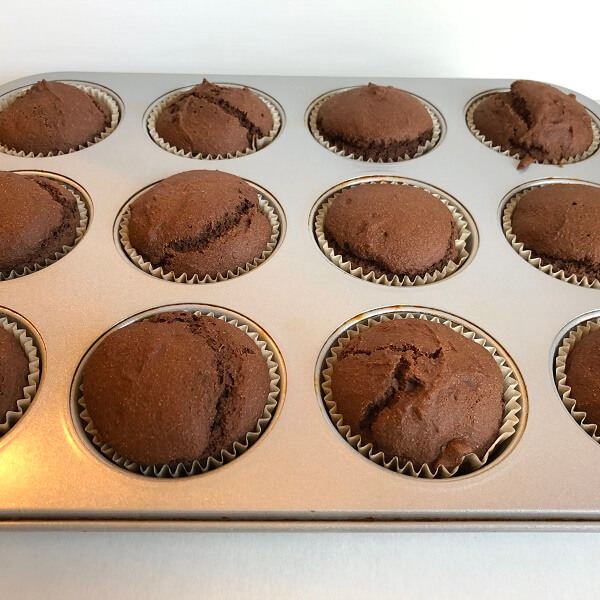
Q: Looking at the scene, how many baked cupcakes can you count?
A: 12